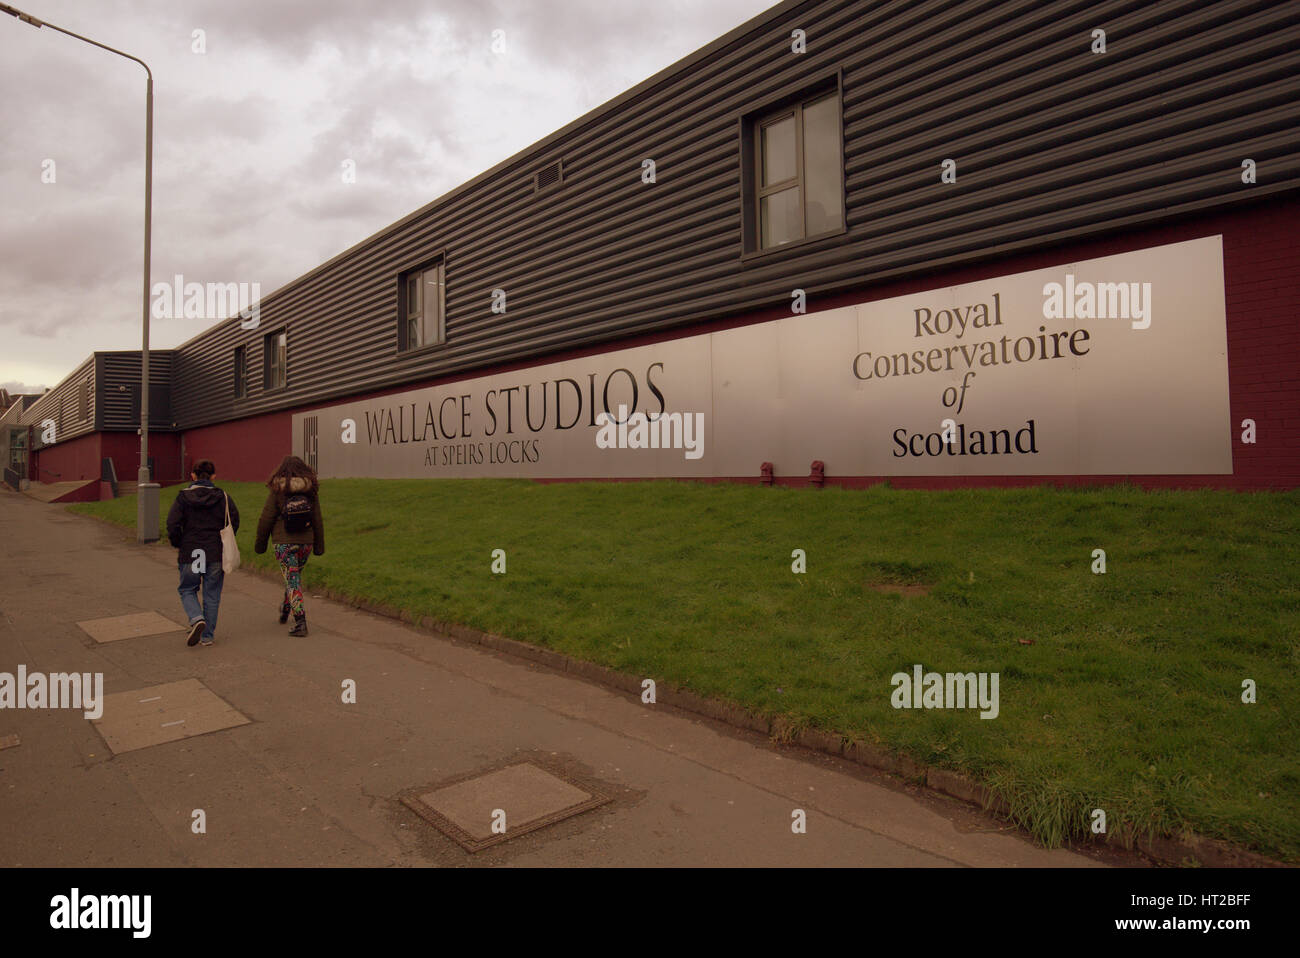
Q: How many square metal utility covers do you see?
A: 3